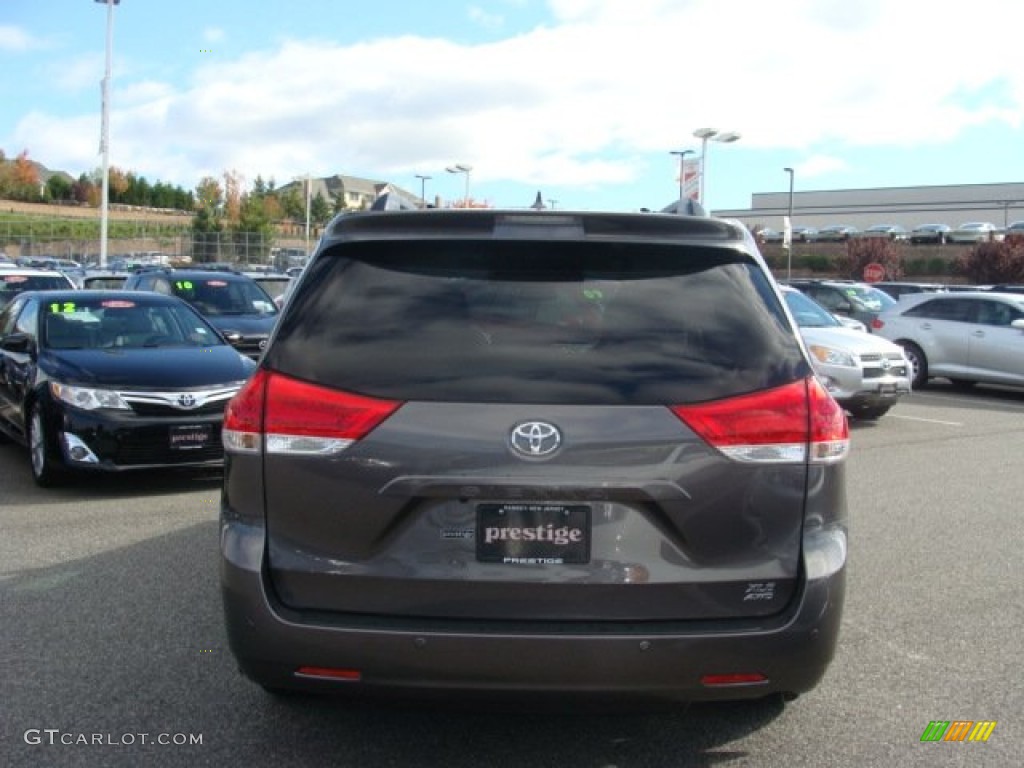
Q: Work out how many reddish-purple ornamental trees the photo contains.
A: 2